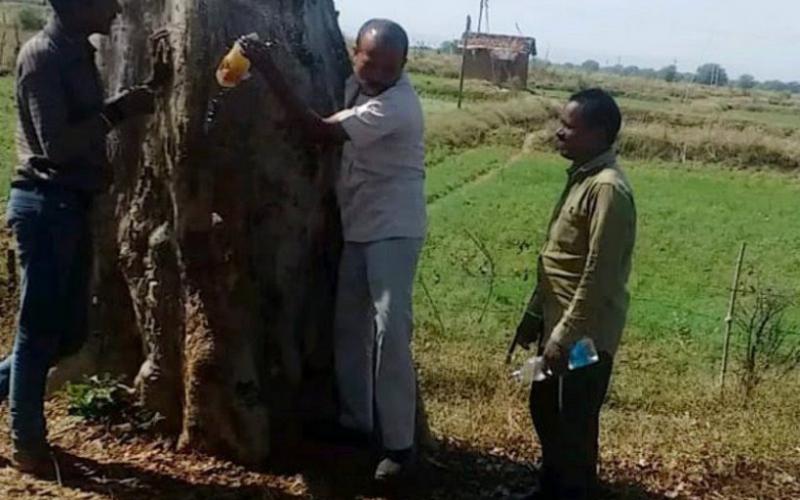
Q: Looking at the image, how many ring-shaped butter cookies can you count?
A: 0